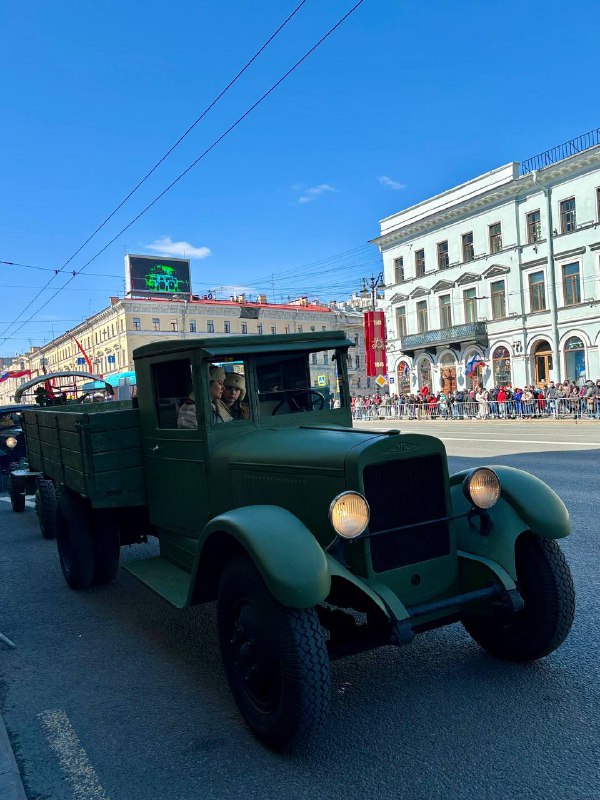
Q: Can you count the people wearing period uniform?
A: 2